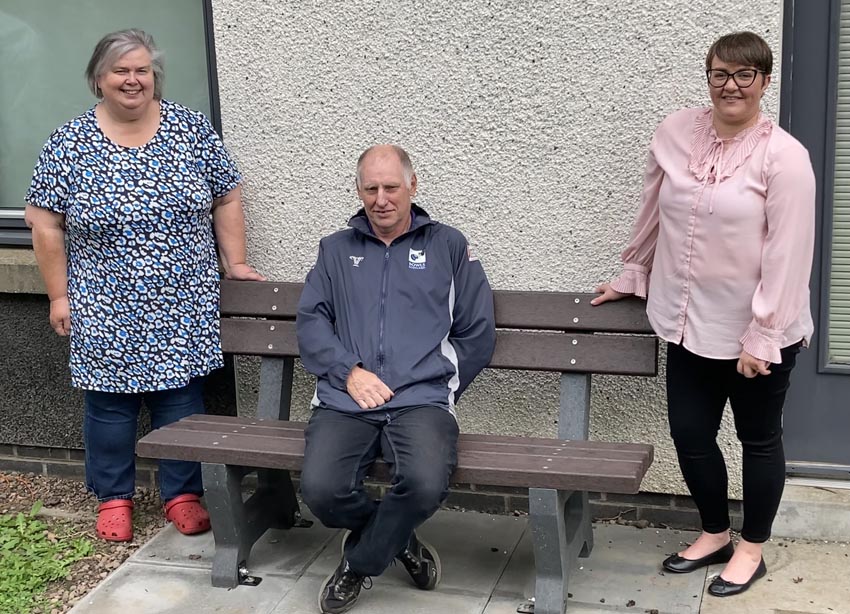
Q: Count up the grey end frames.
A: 2